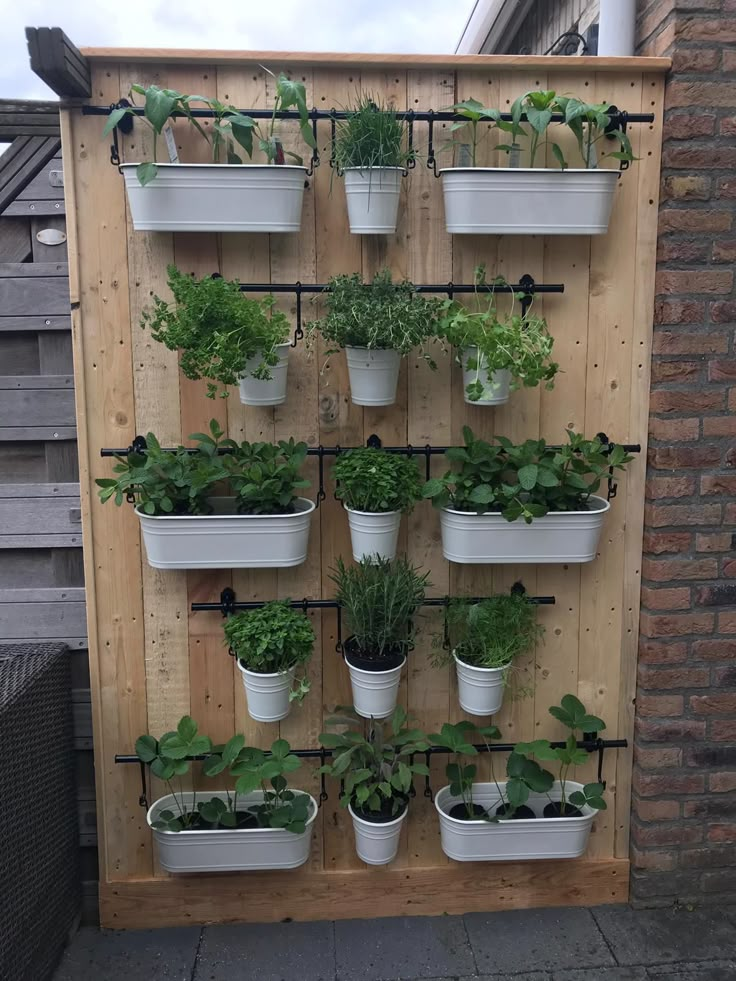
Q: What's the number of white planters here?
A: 15